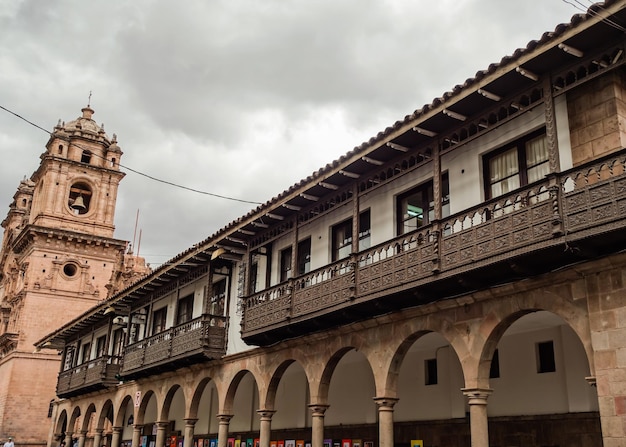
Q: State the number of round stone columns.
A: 12